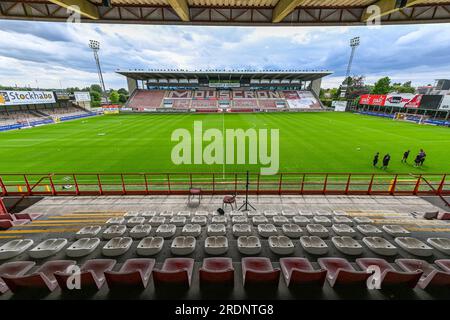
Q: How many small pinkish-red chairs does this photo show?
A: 2